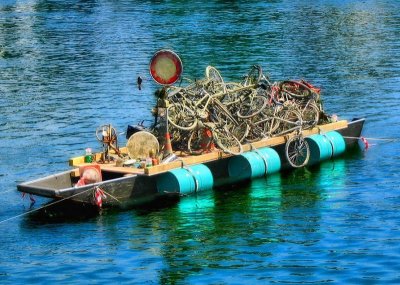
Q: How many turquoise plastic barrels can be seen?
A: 3